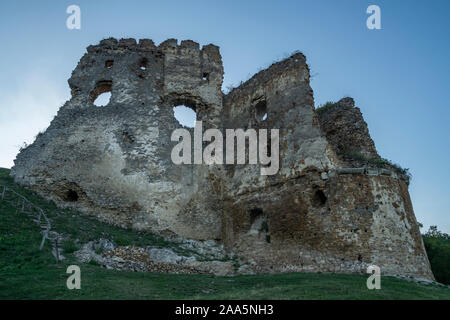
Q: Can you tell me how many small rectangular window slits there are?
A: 3